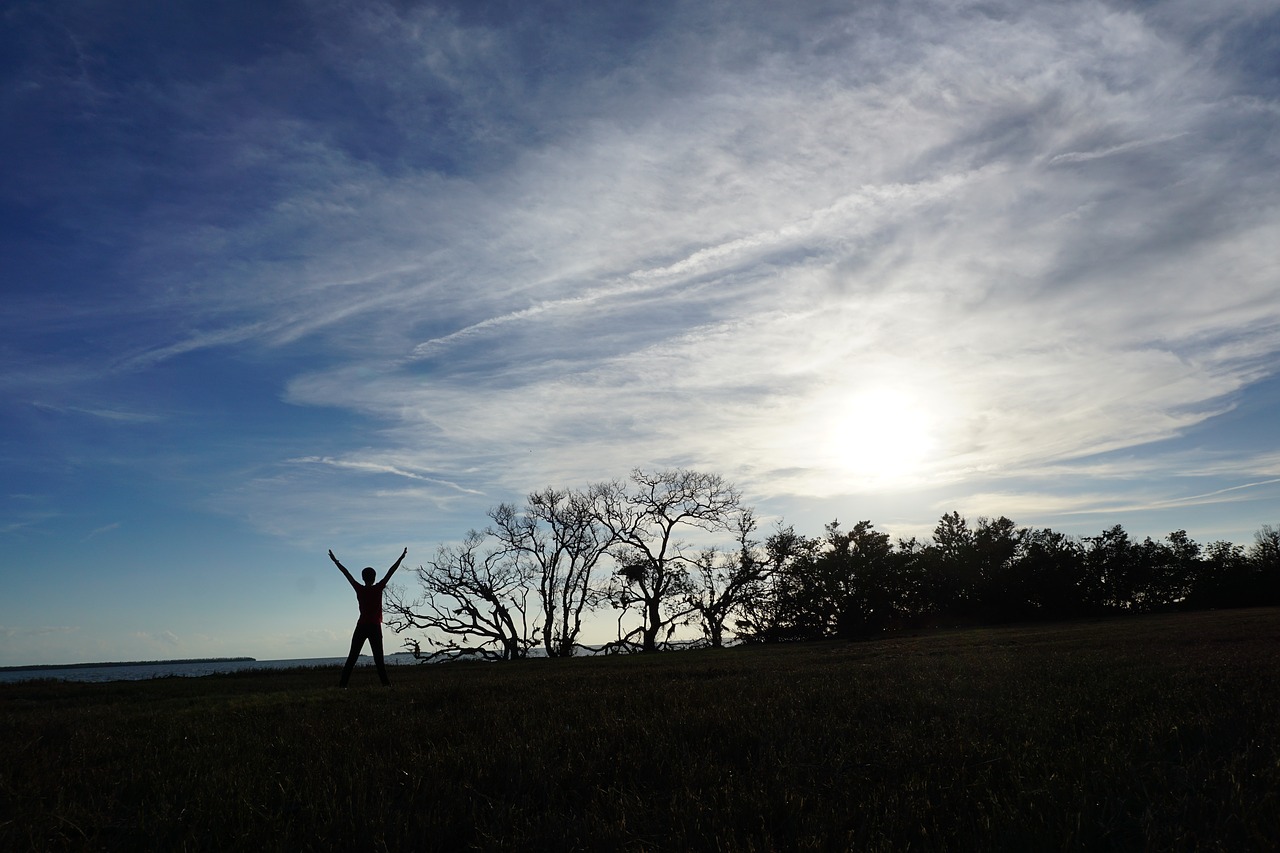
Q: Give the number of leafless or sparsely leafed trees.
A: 4